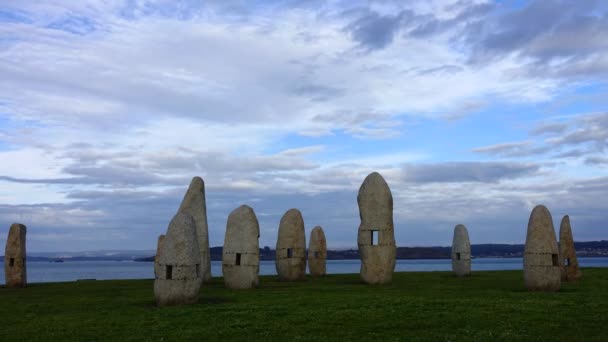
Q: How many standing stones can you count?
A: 11